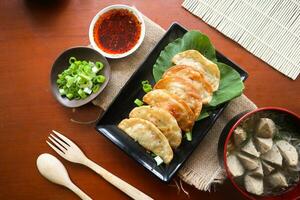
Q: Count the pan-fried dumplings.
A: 6